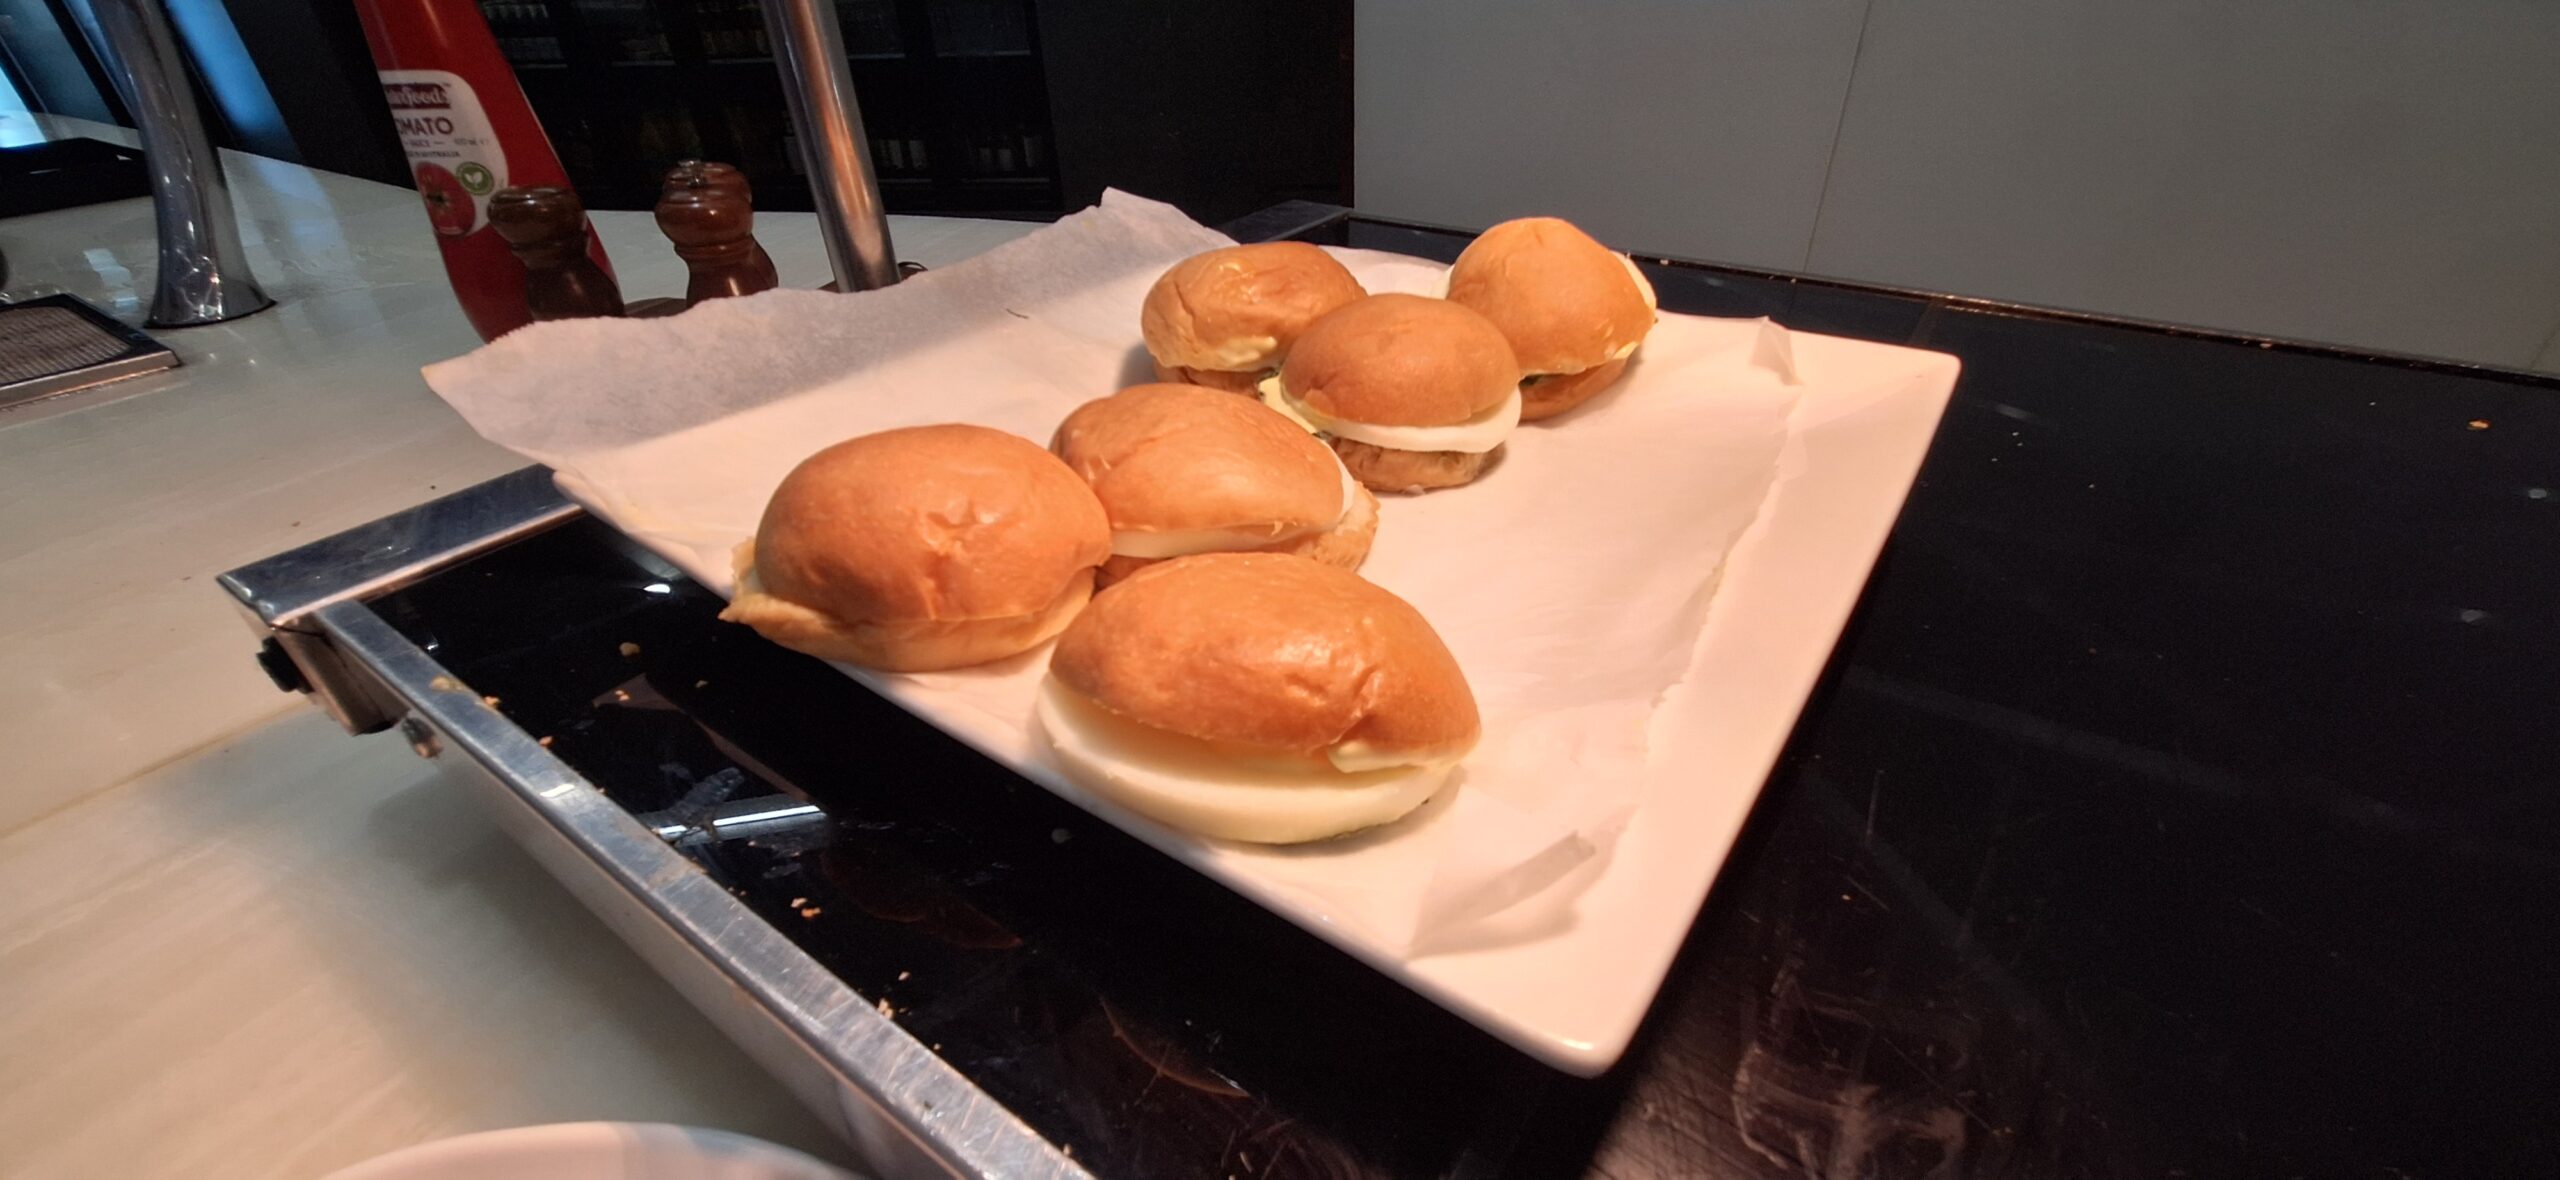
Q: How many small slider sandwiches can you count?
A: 6